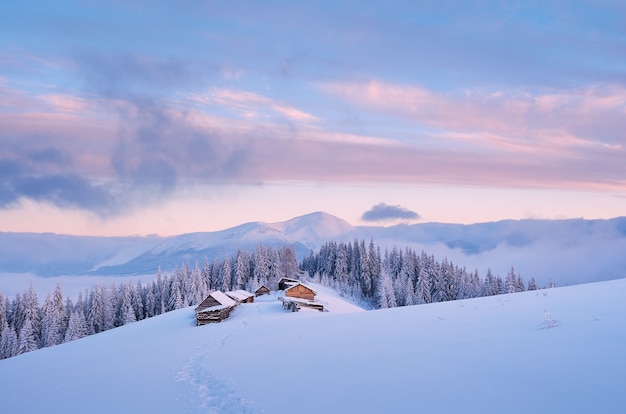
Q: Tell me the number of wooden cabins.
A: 5